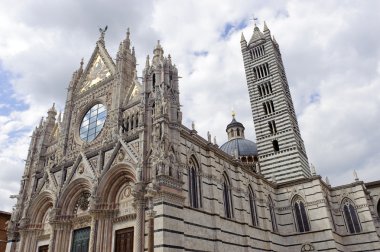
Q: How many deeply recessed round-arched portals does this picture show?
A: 3